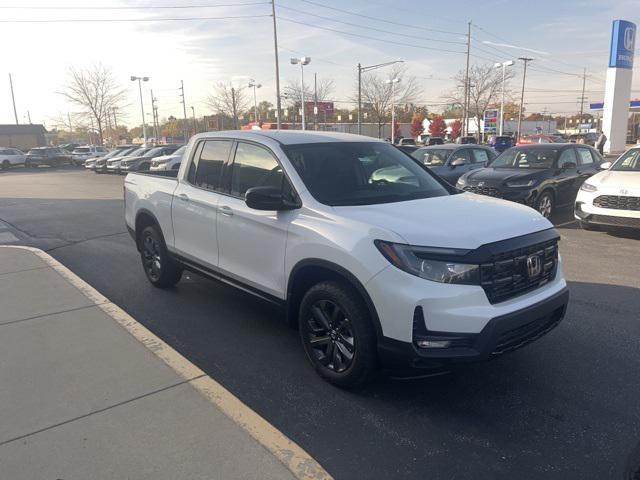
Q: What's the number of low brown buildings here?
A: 1